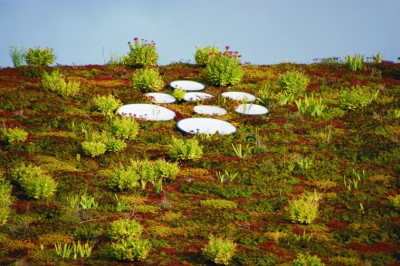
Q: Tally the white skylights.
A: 8